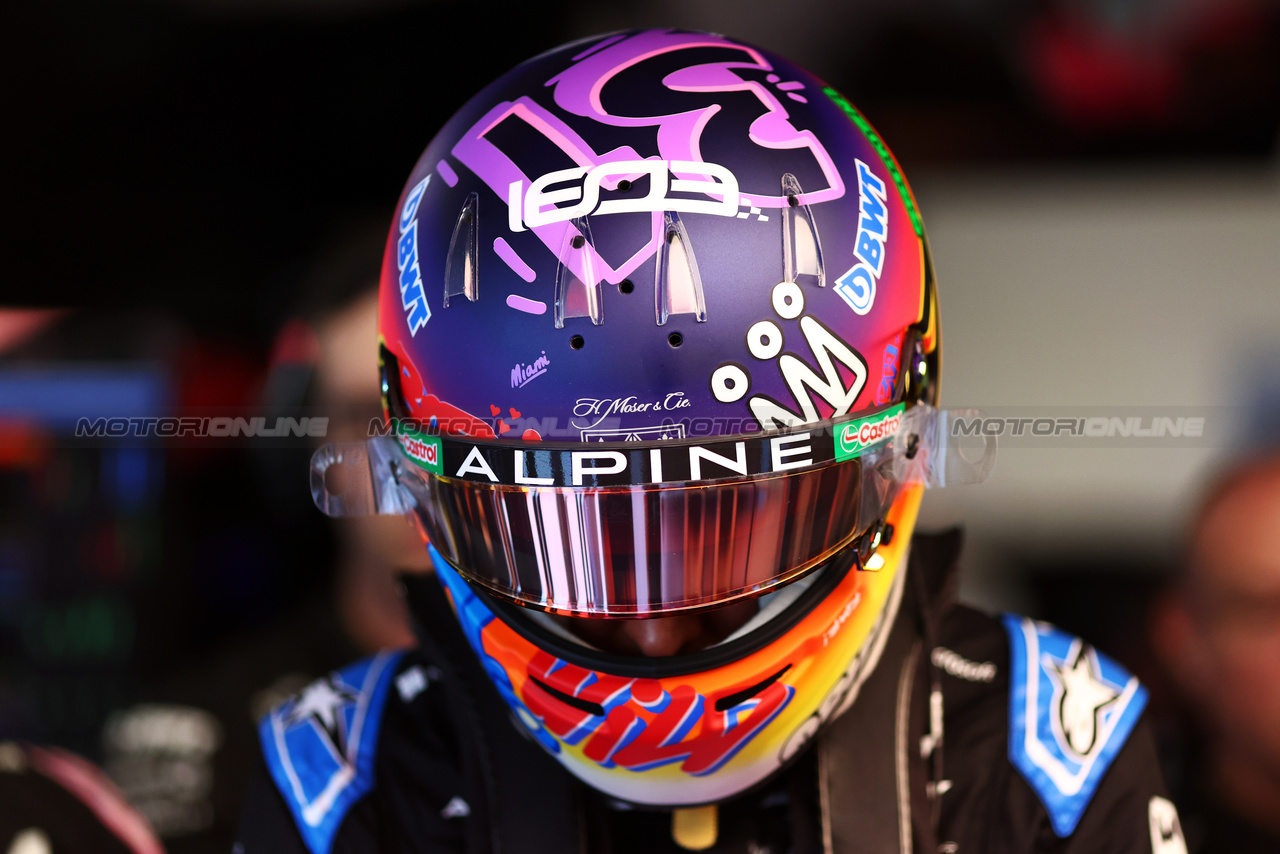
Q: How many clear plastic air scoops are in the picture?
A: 4